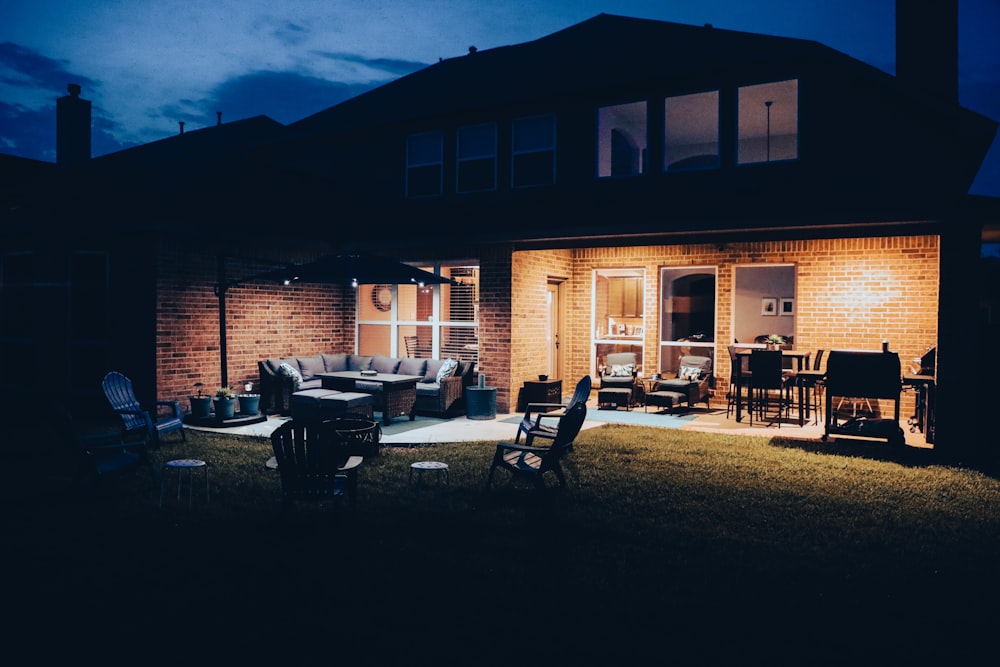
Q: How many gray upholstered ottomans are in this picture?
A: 4